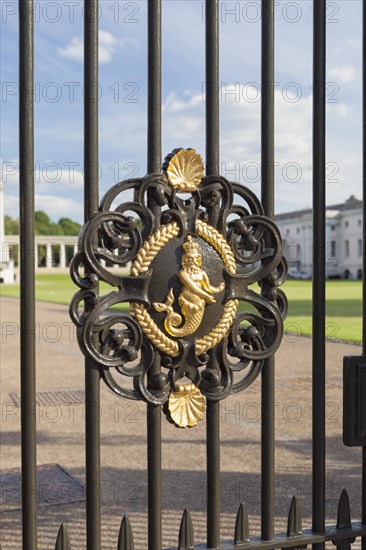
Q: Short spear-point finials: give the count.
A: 6